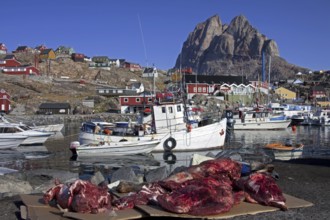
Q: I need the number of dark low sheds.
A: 1